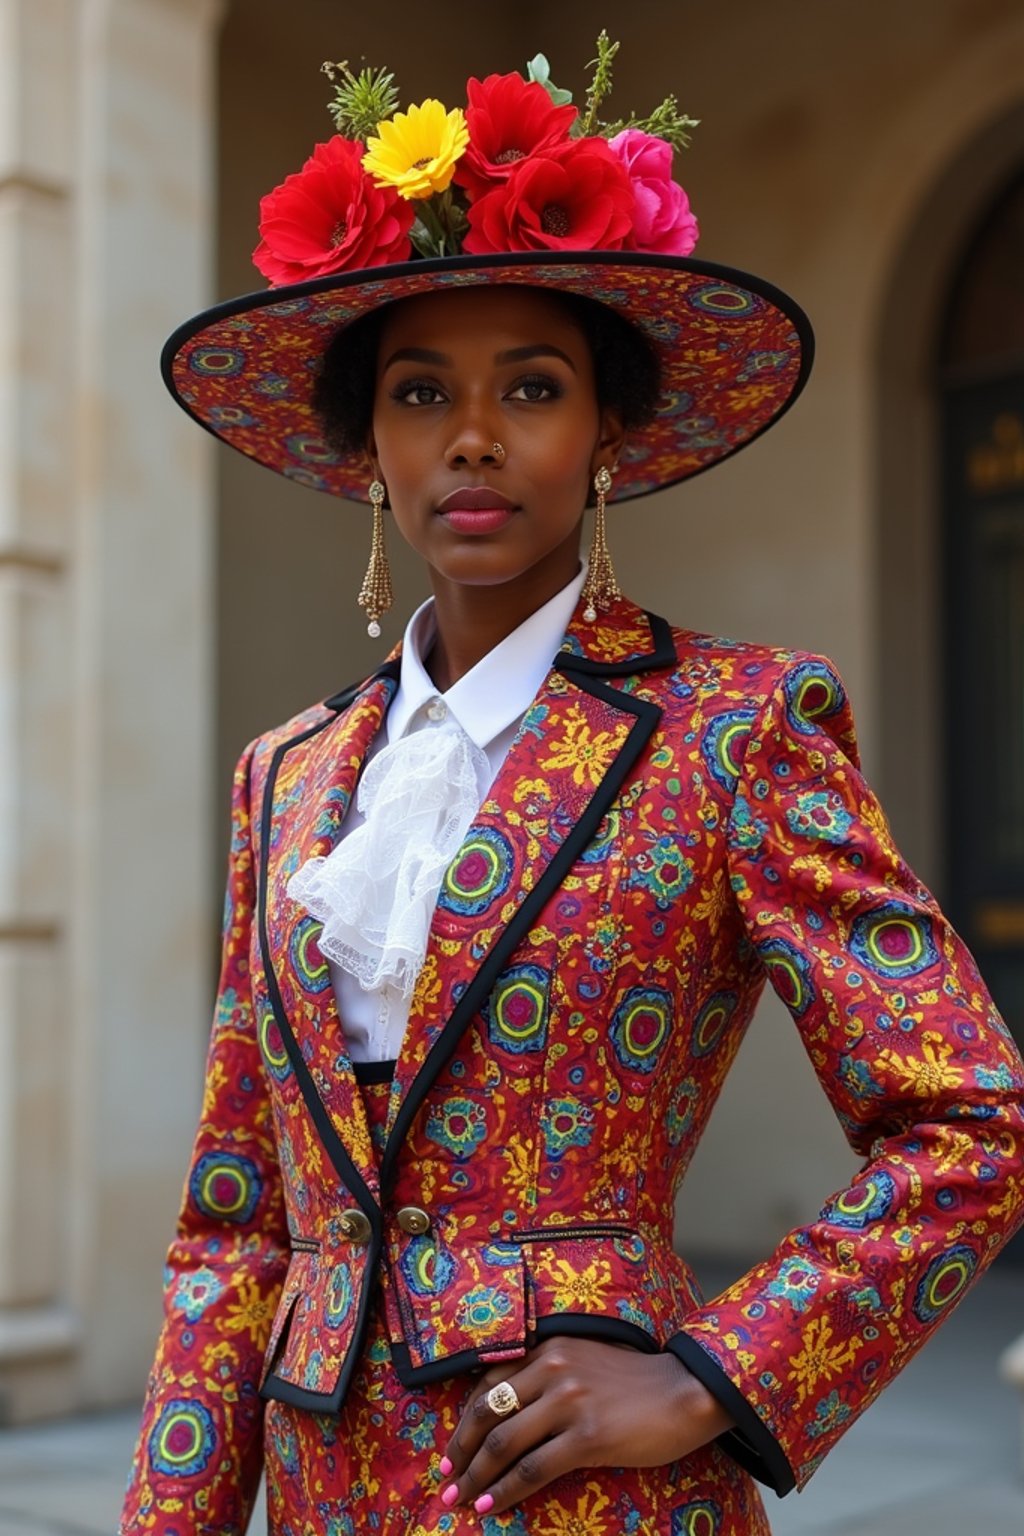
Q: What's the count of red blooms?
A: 3